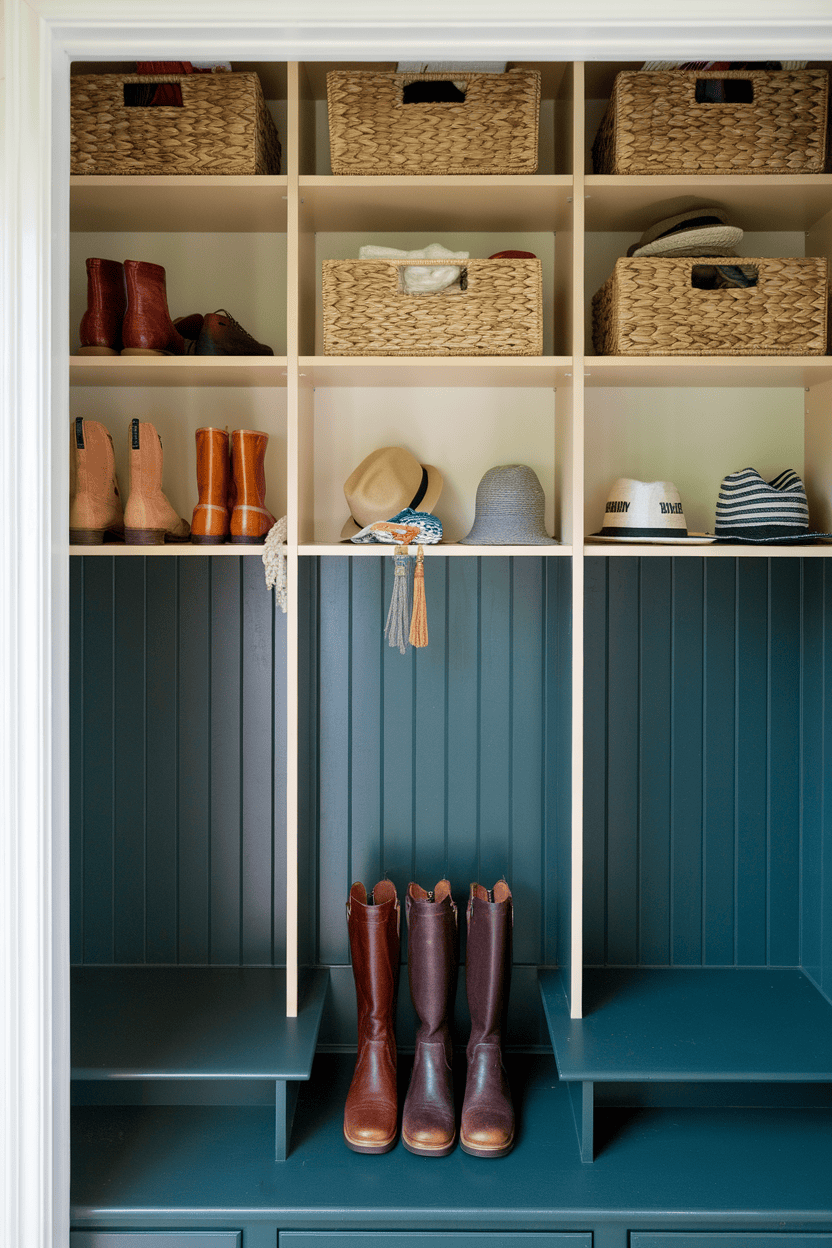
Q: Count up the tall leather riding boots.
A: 3